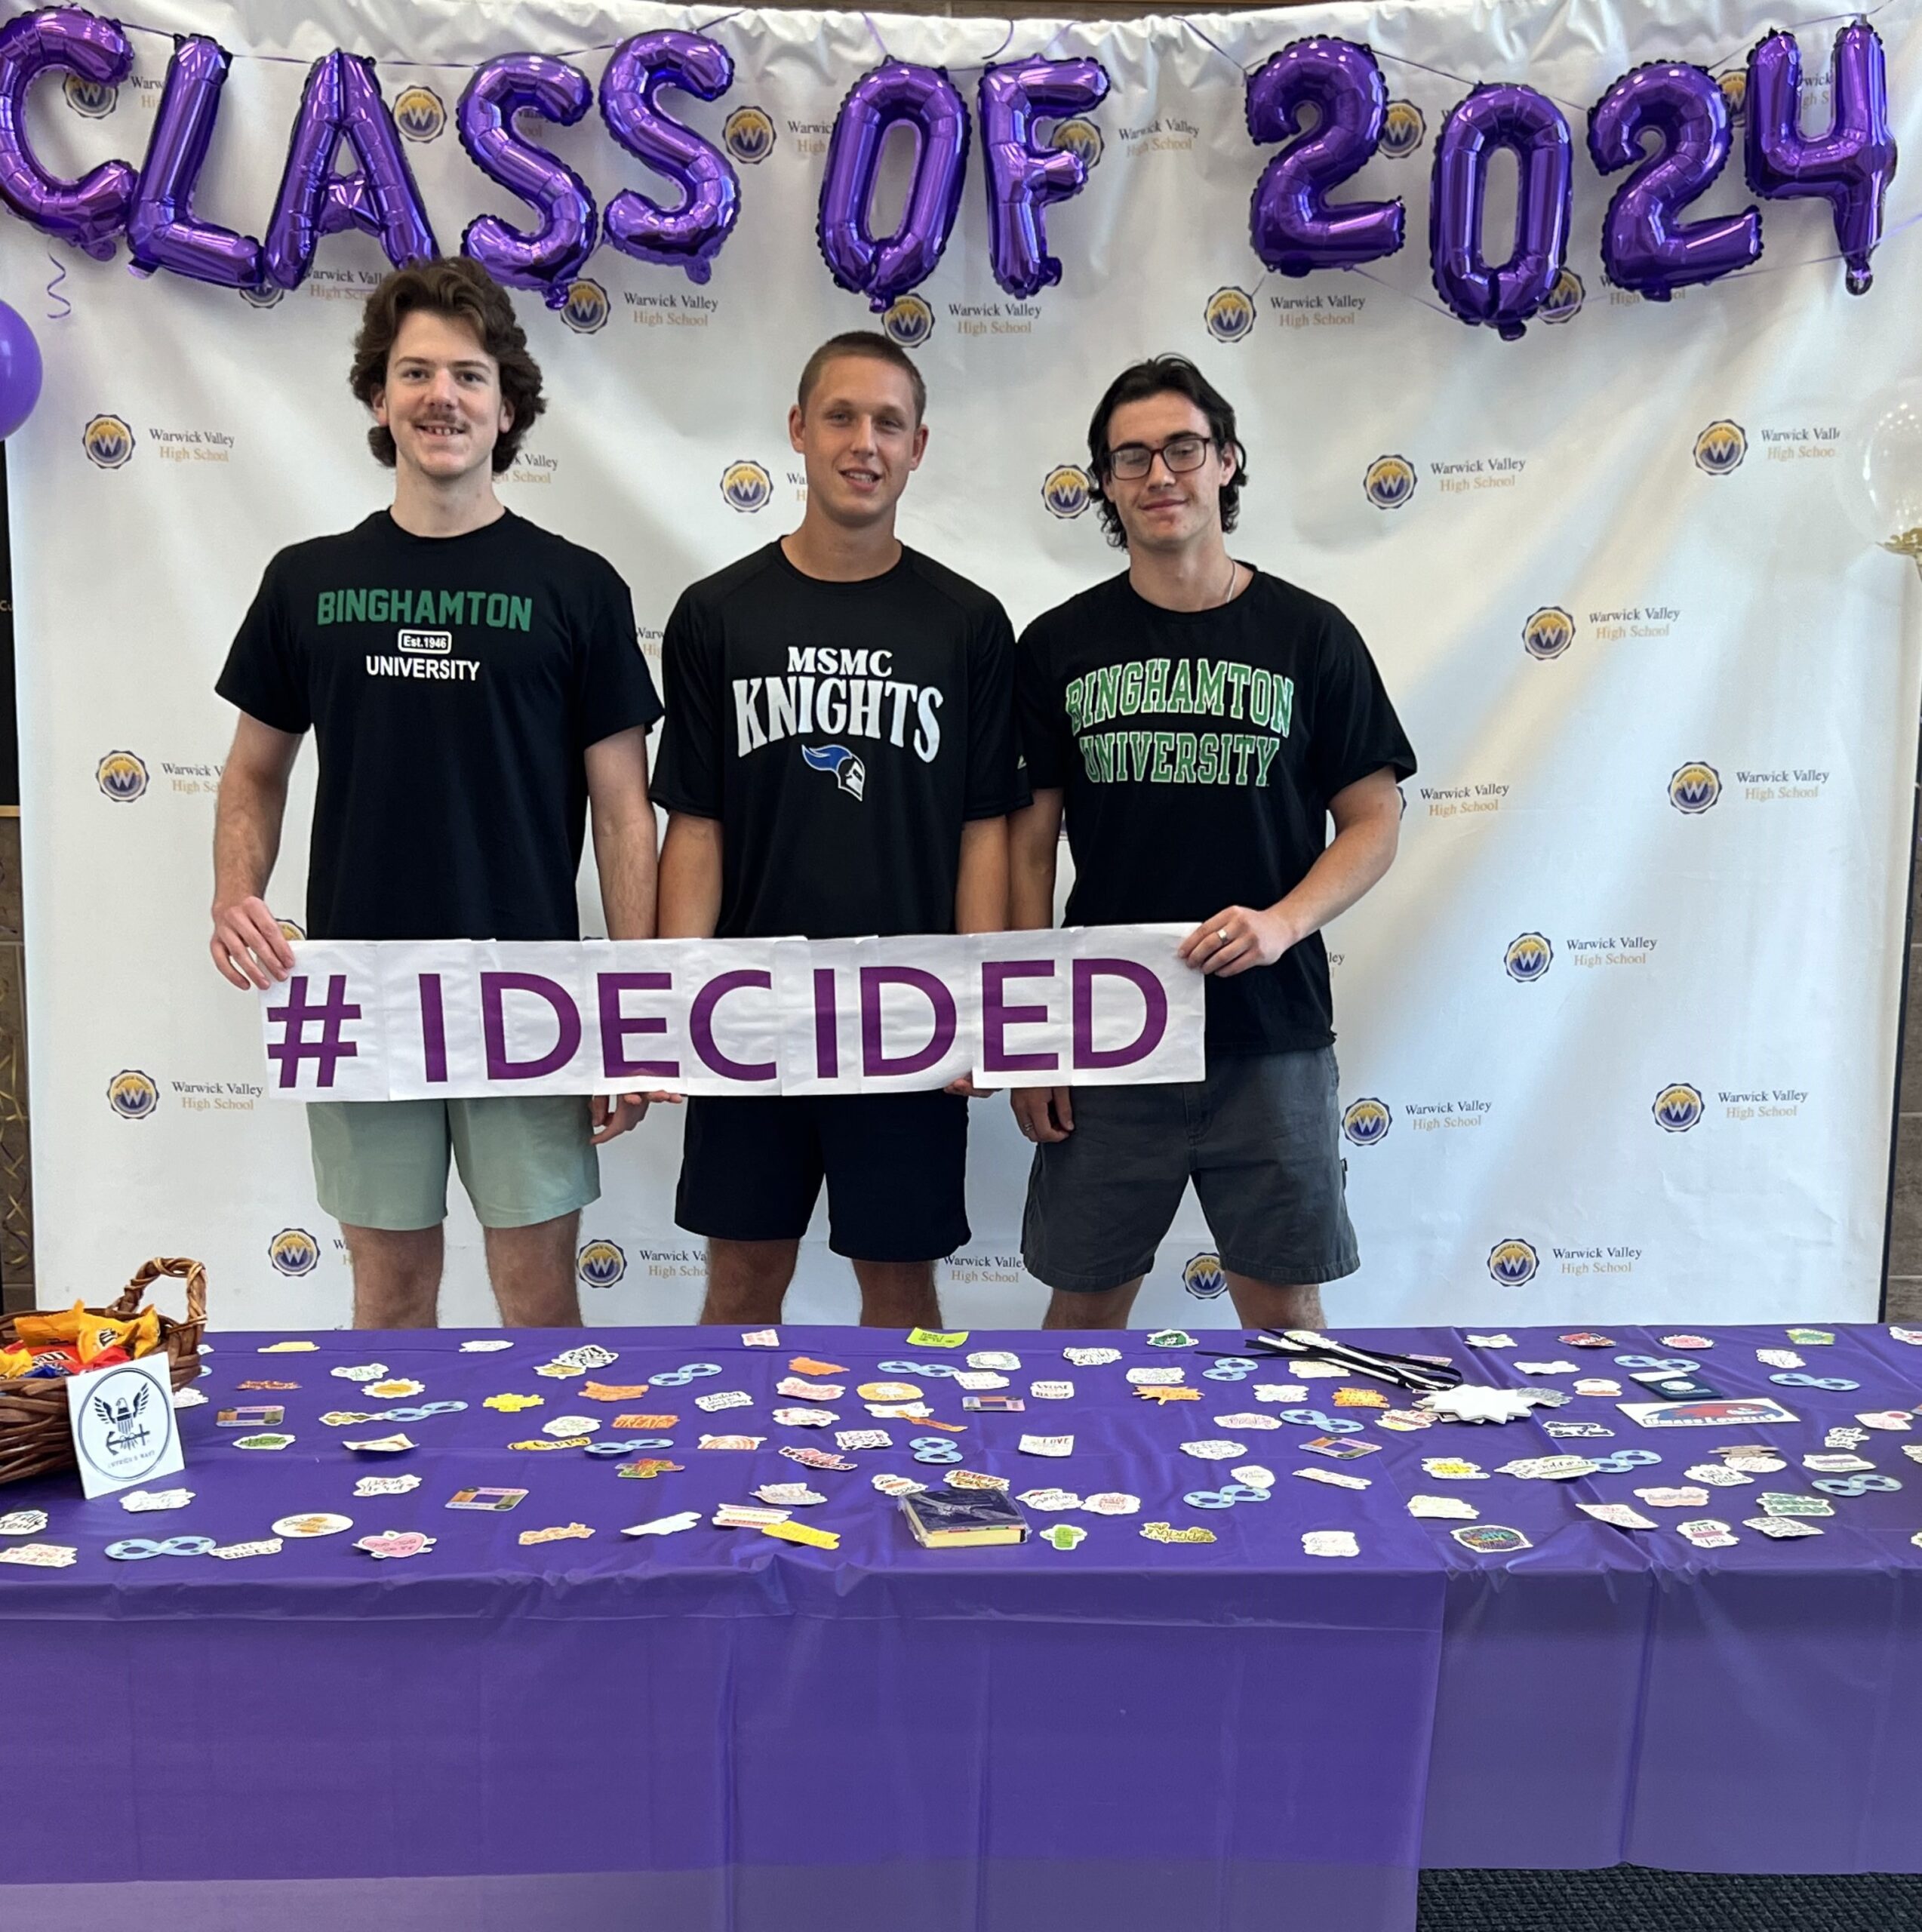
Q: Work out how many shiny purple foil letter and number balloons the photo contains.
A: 11